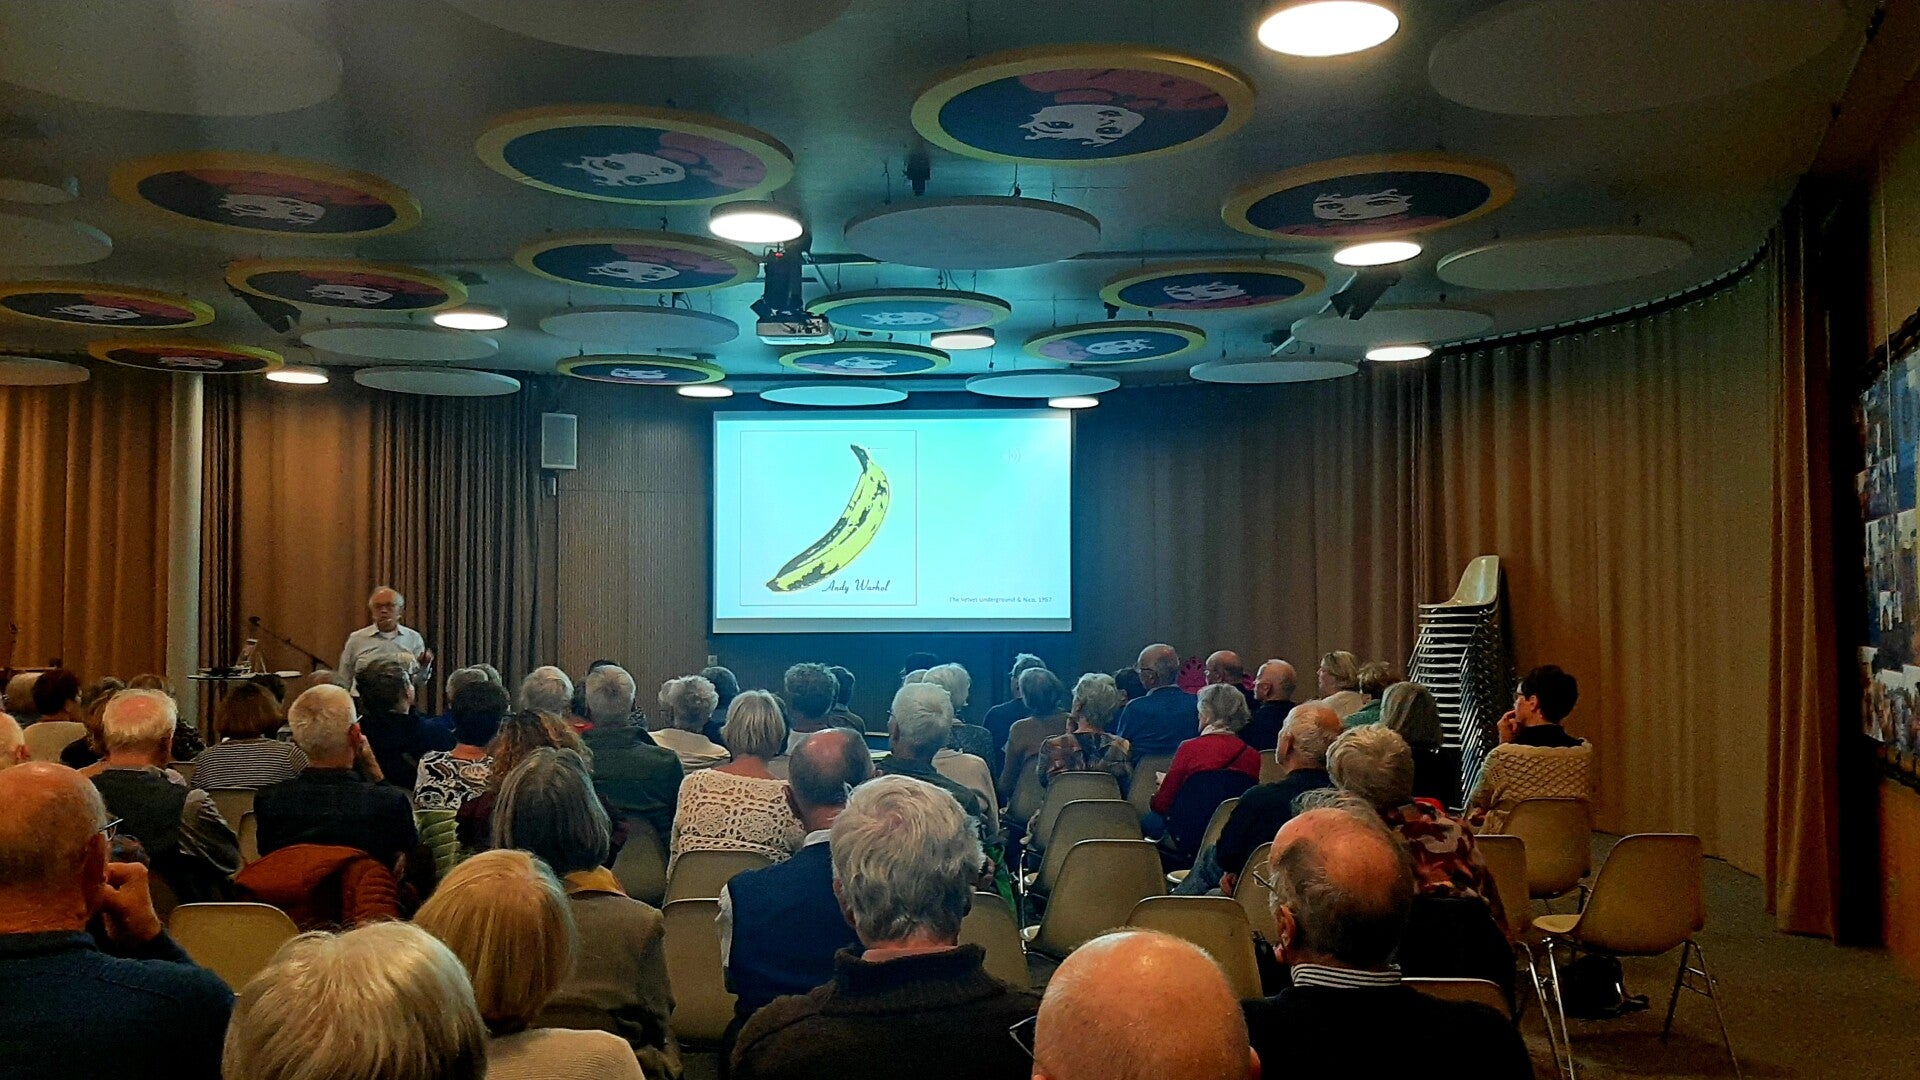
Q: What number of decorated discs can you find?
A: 13